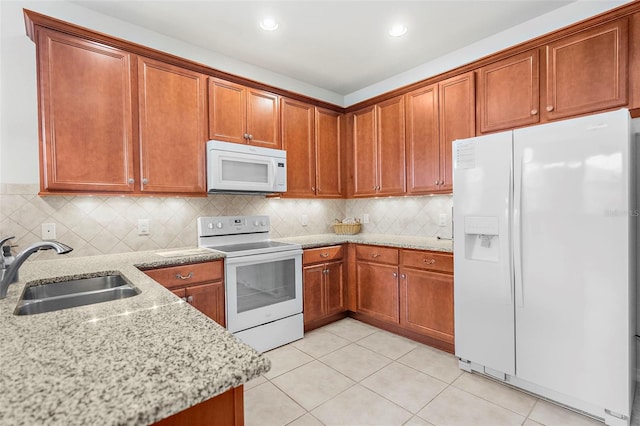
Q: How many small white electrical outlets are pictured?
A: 5